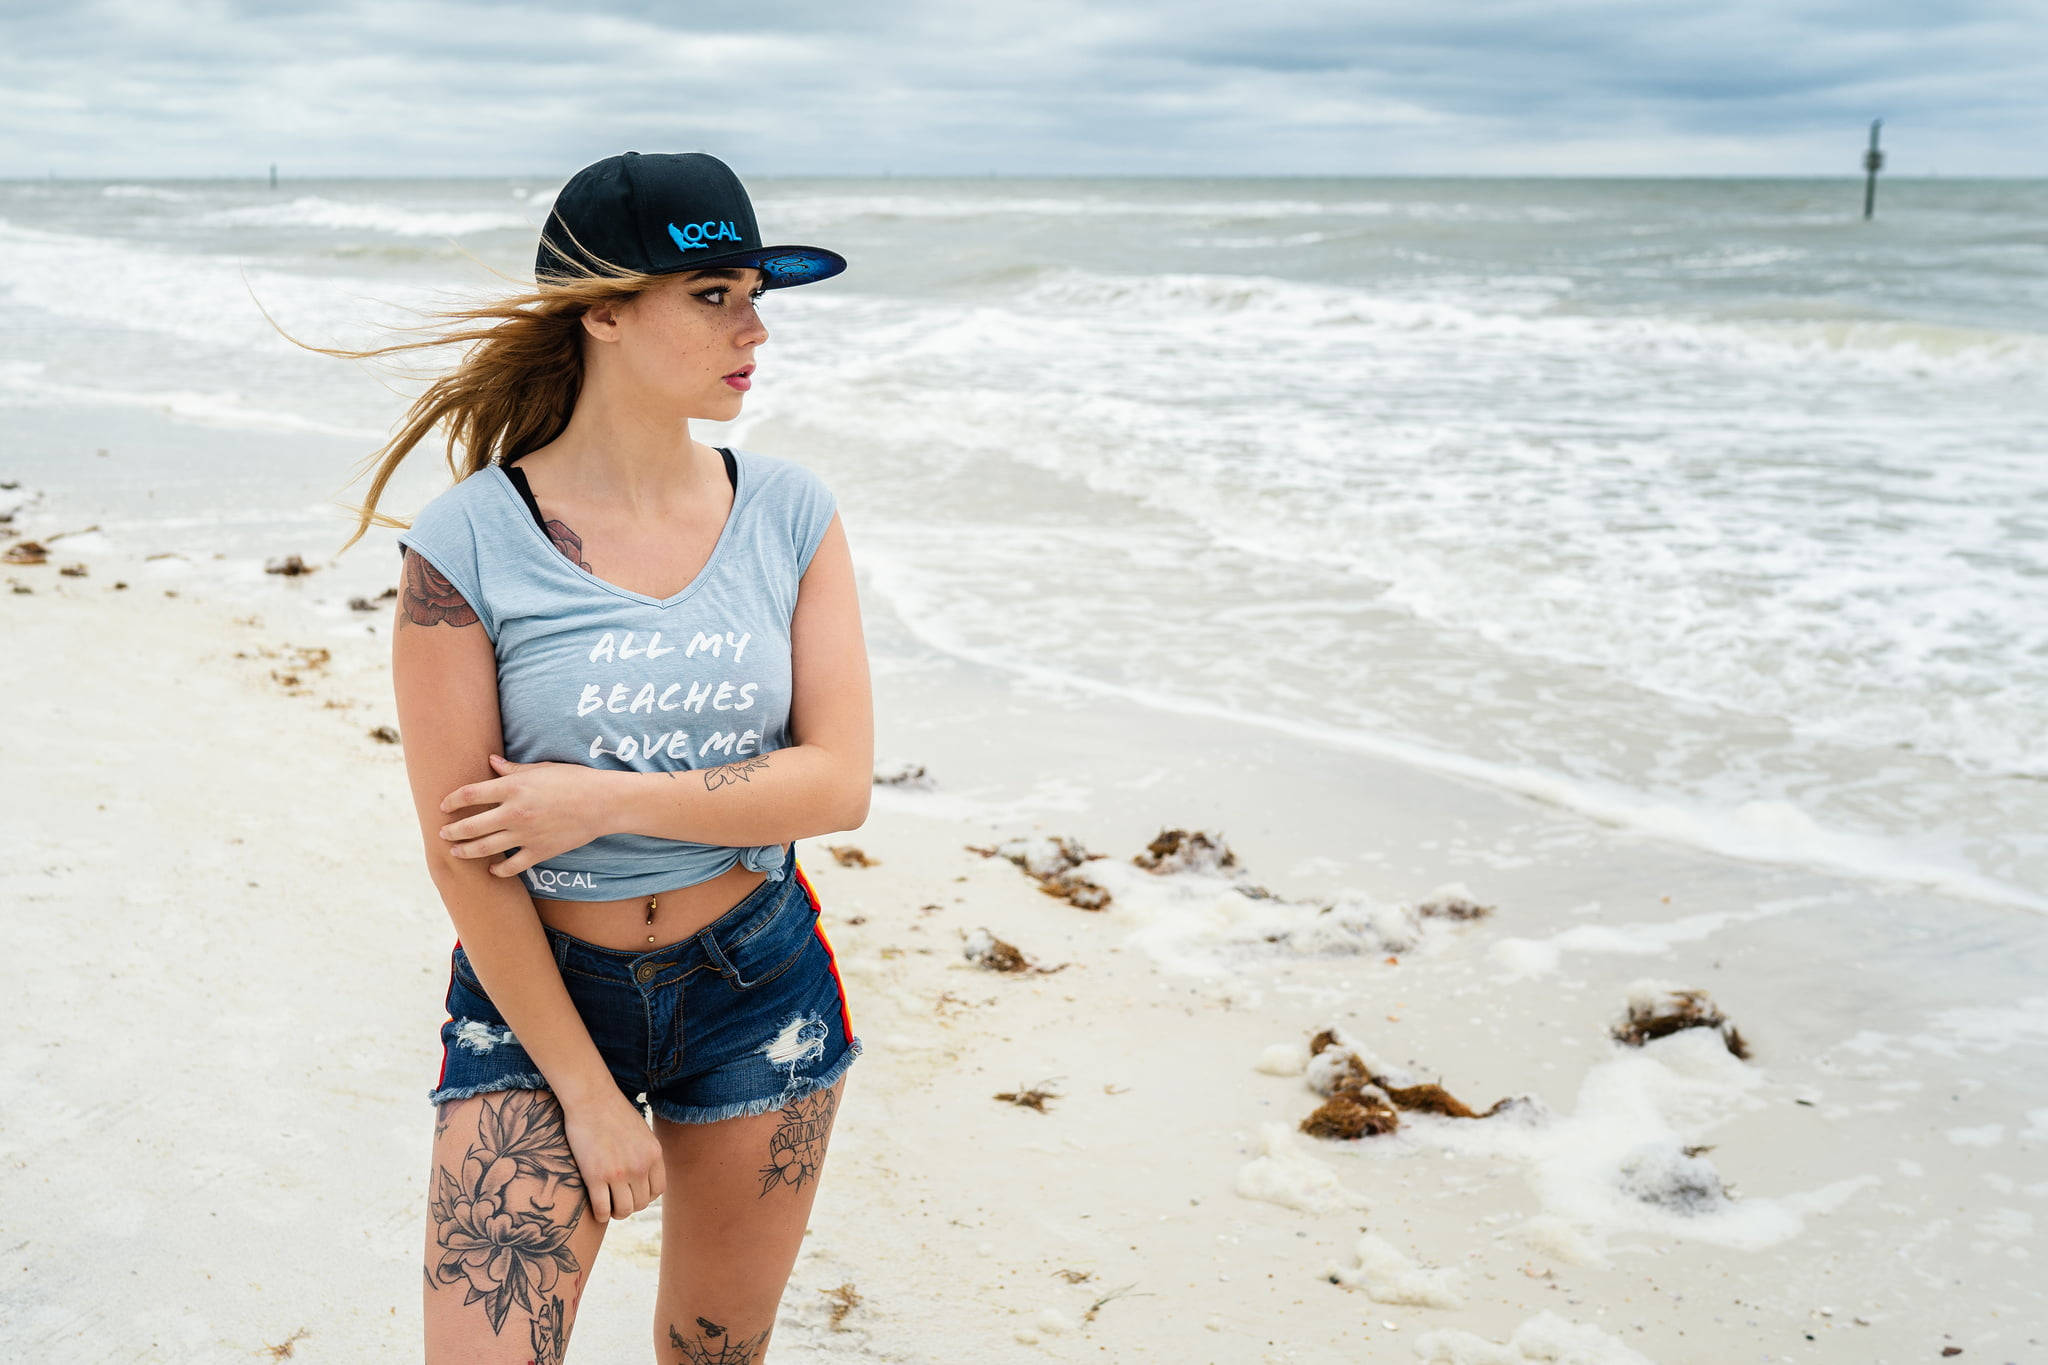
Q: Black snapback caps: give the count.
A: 1